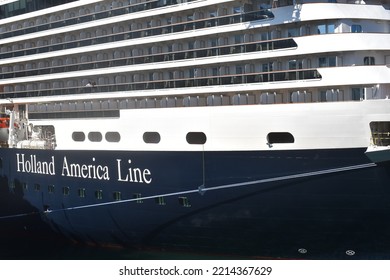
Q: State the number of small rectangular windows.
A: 11